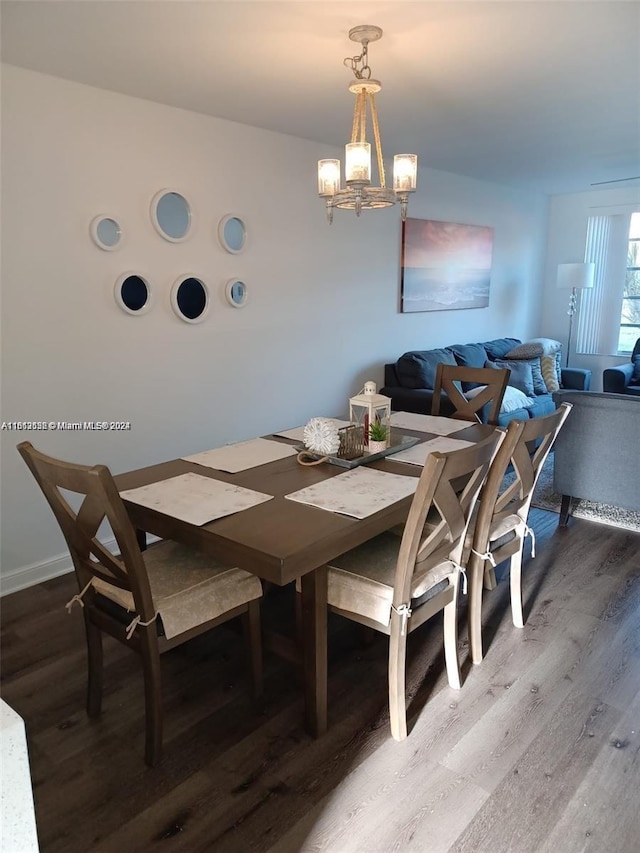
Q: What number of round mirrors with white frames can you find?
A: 6